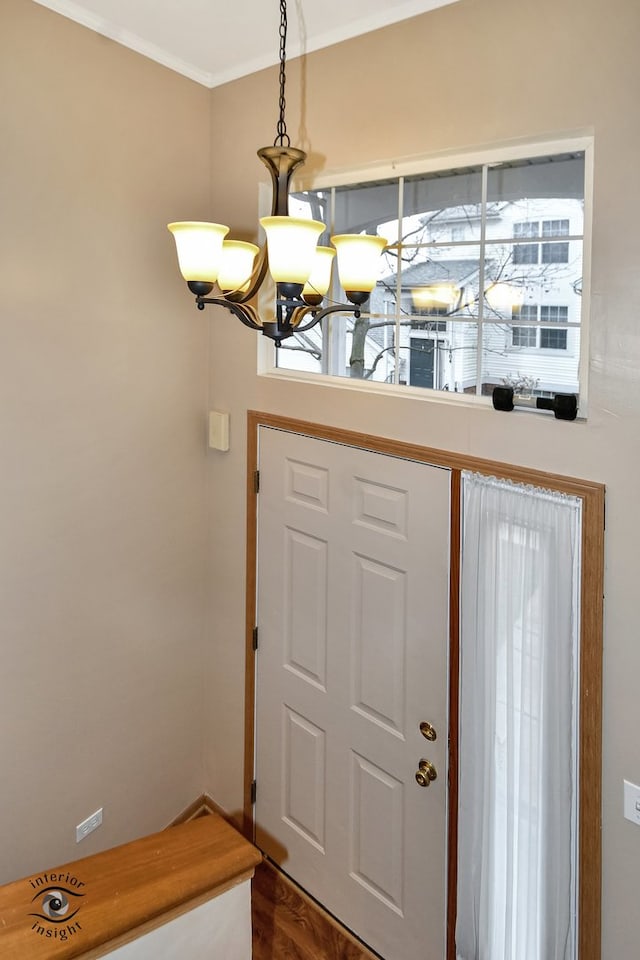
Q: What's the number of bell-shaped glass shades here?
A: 5